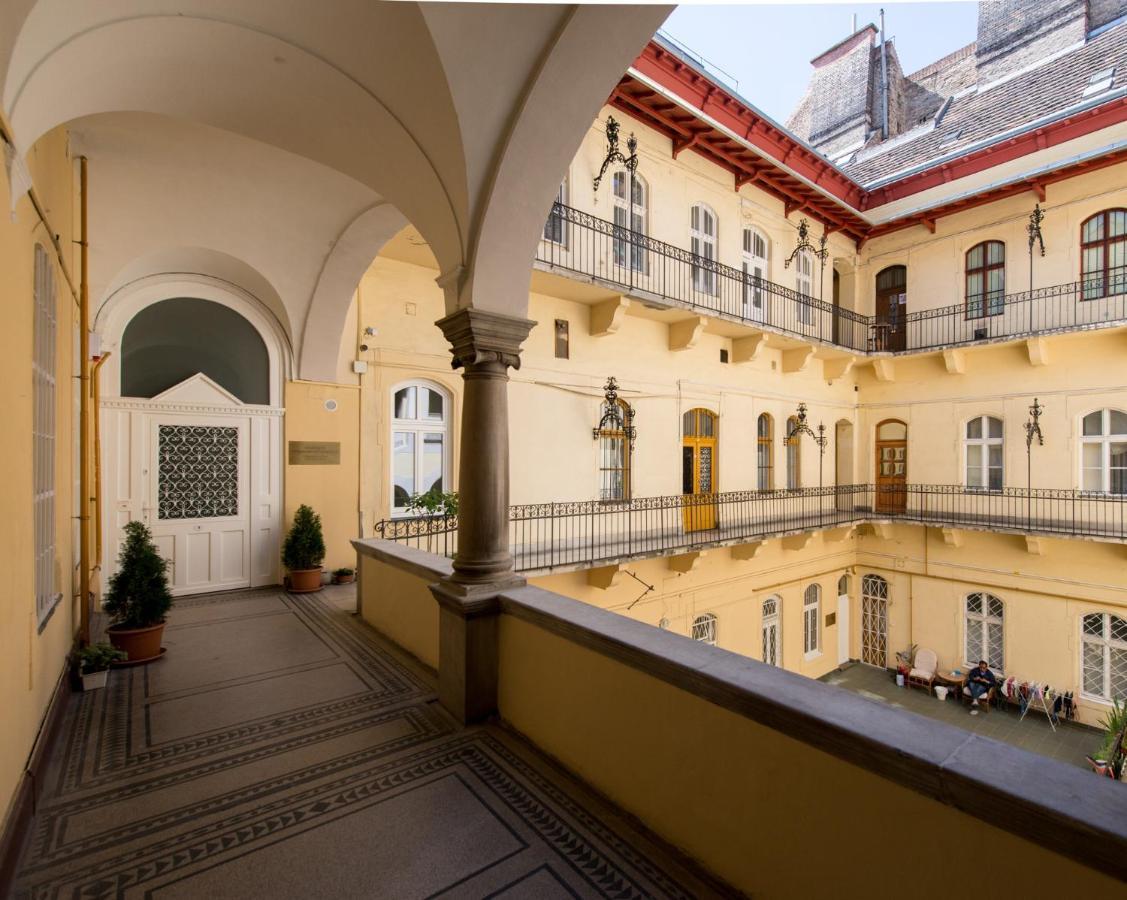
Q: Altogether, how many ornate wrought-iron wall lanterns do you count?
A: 6